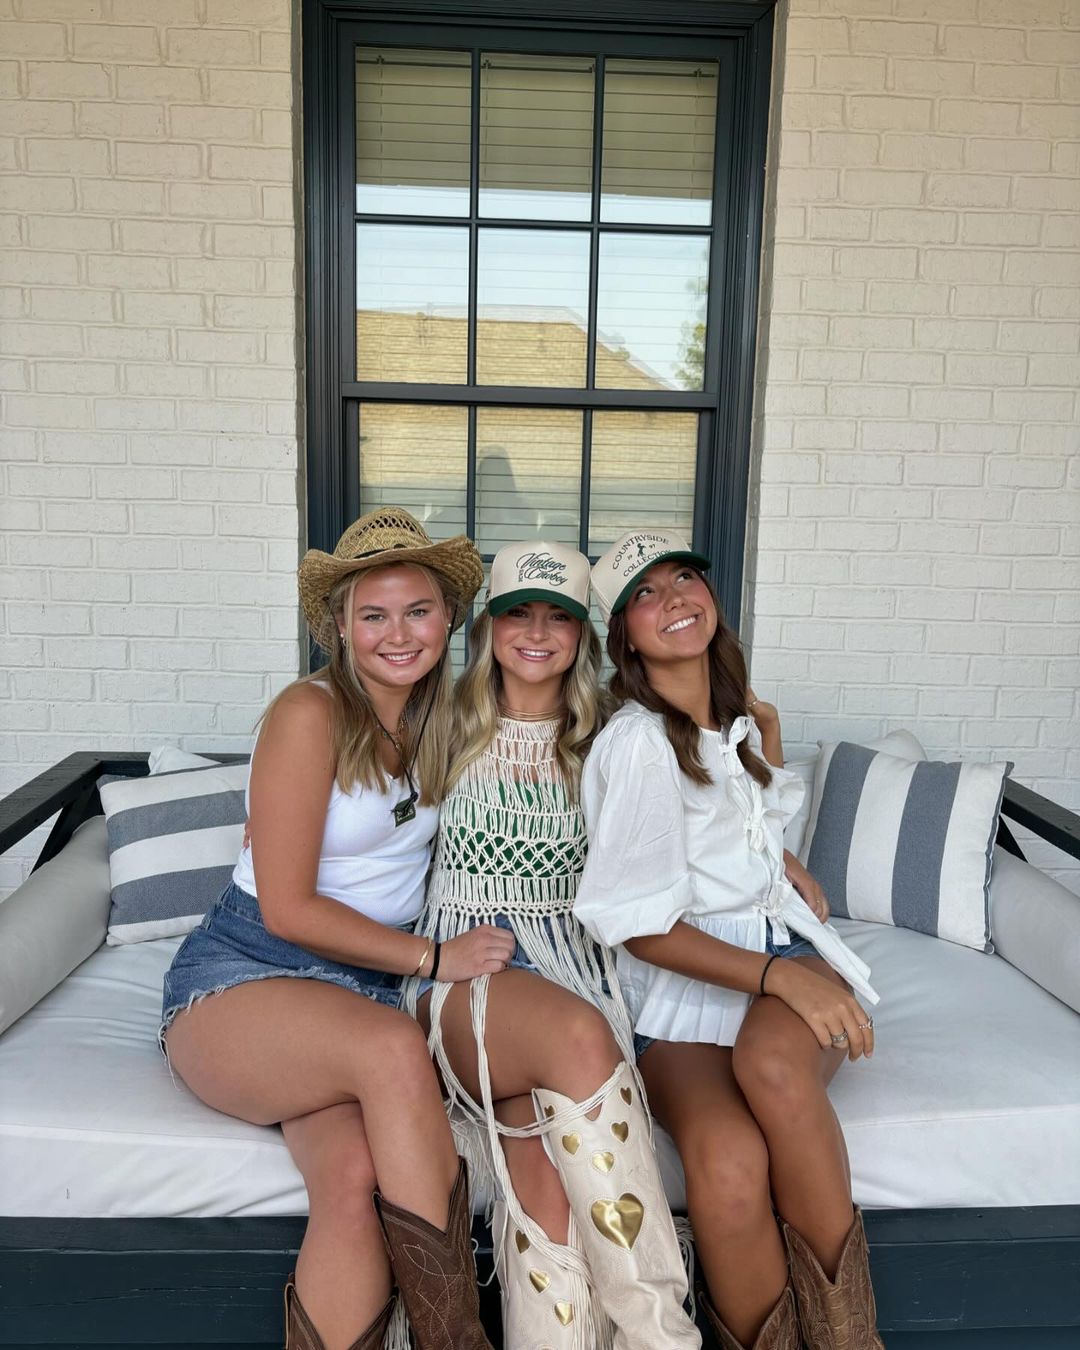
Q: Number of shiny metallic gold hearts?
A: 9